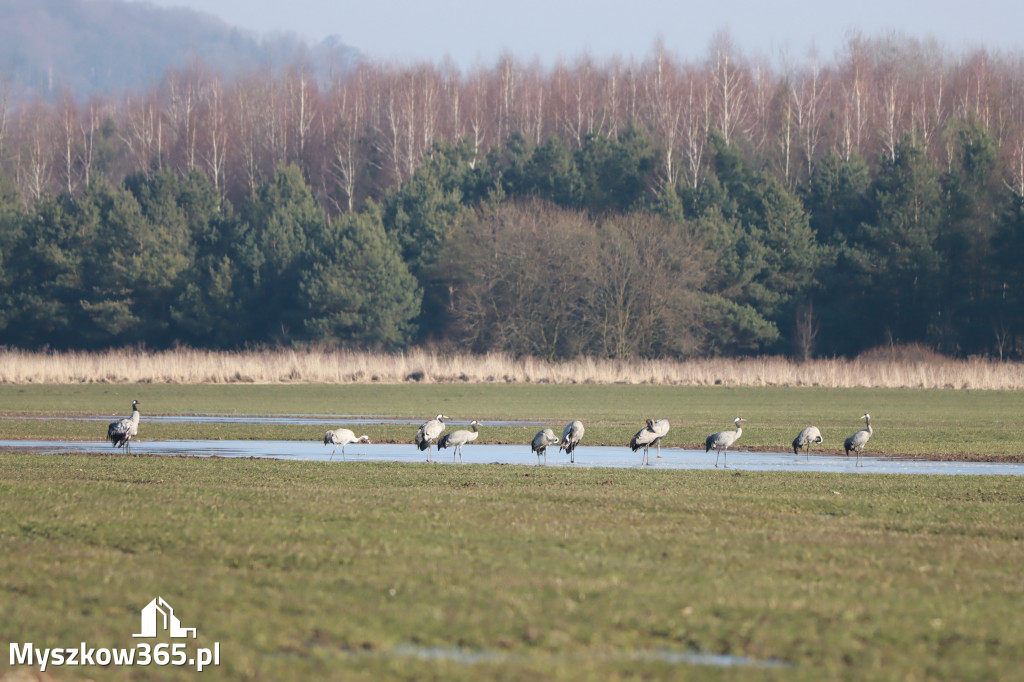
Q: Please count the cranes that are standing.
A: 11